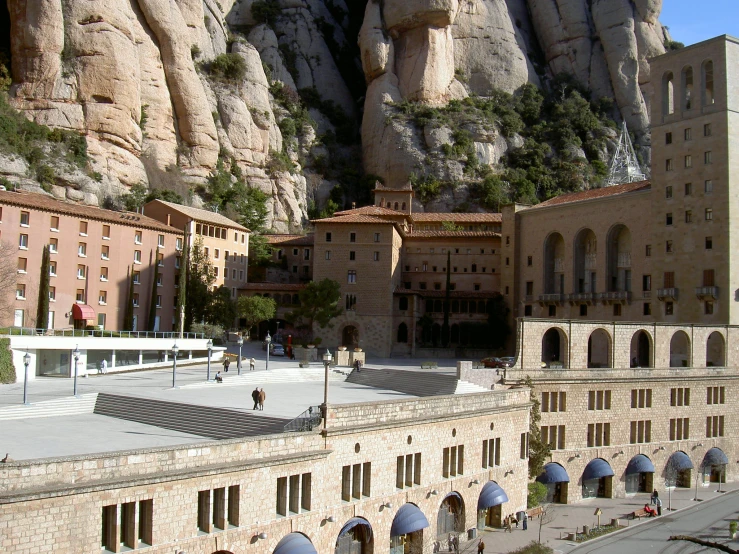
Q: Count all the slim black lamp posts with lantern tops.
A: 7